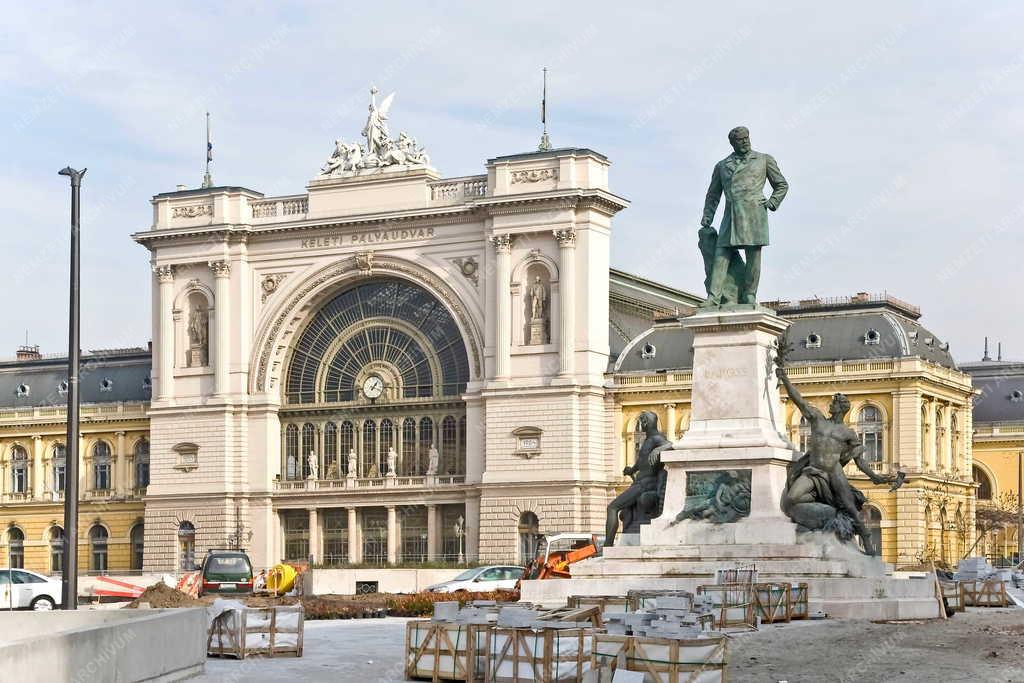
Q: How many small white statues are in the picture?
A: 4